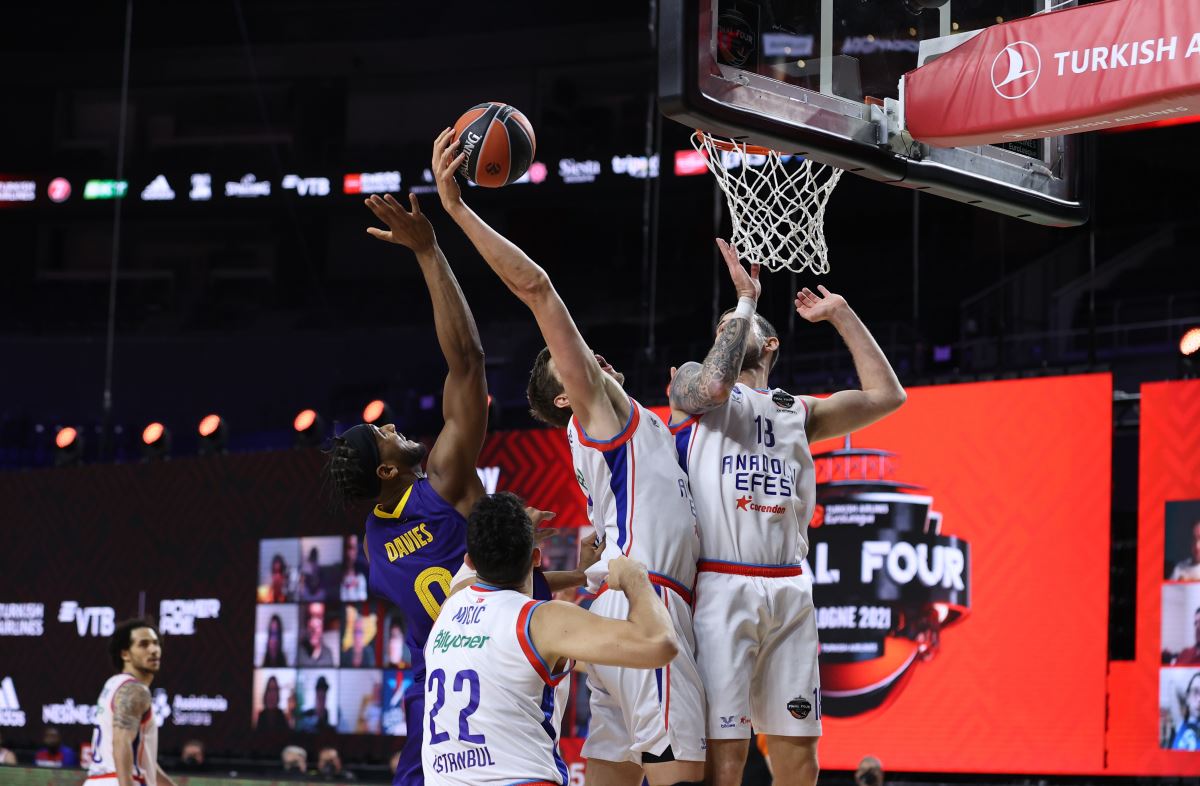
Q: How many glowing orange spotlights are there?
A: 6